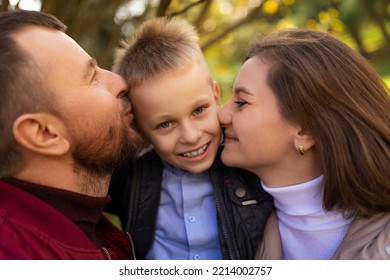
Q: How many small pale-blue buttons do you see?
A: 3